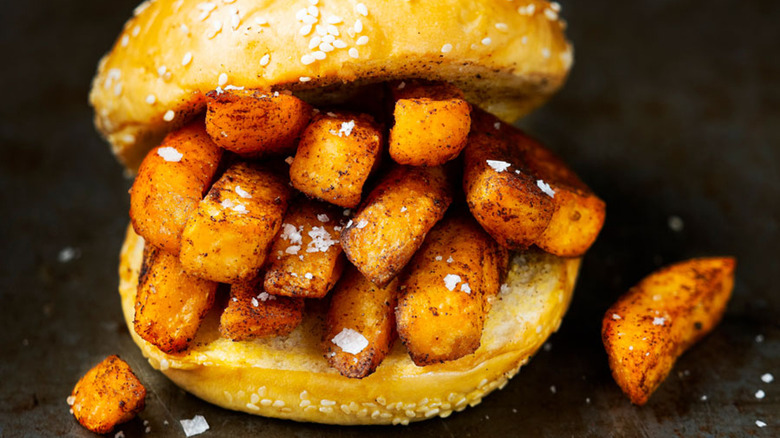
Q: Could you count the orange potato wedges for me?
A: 15